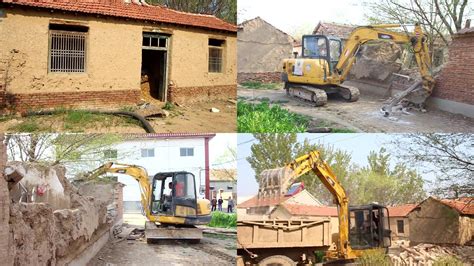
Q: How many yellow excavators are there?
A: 3